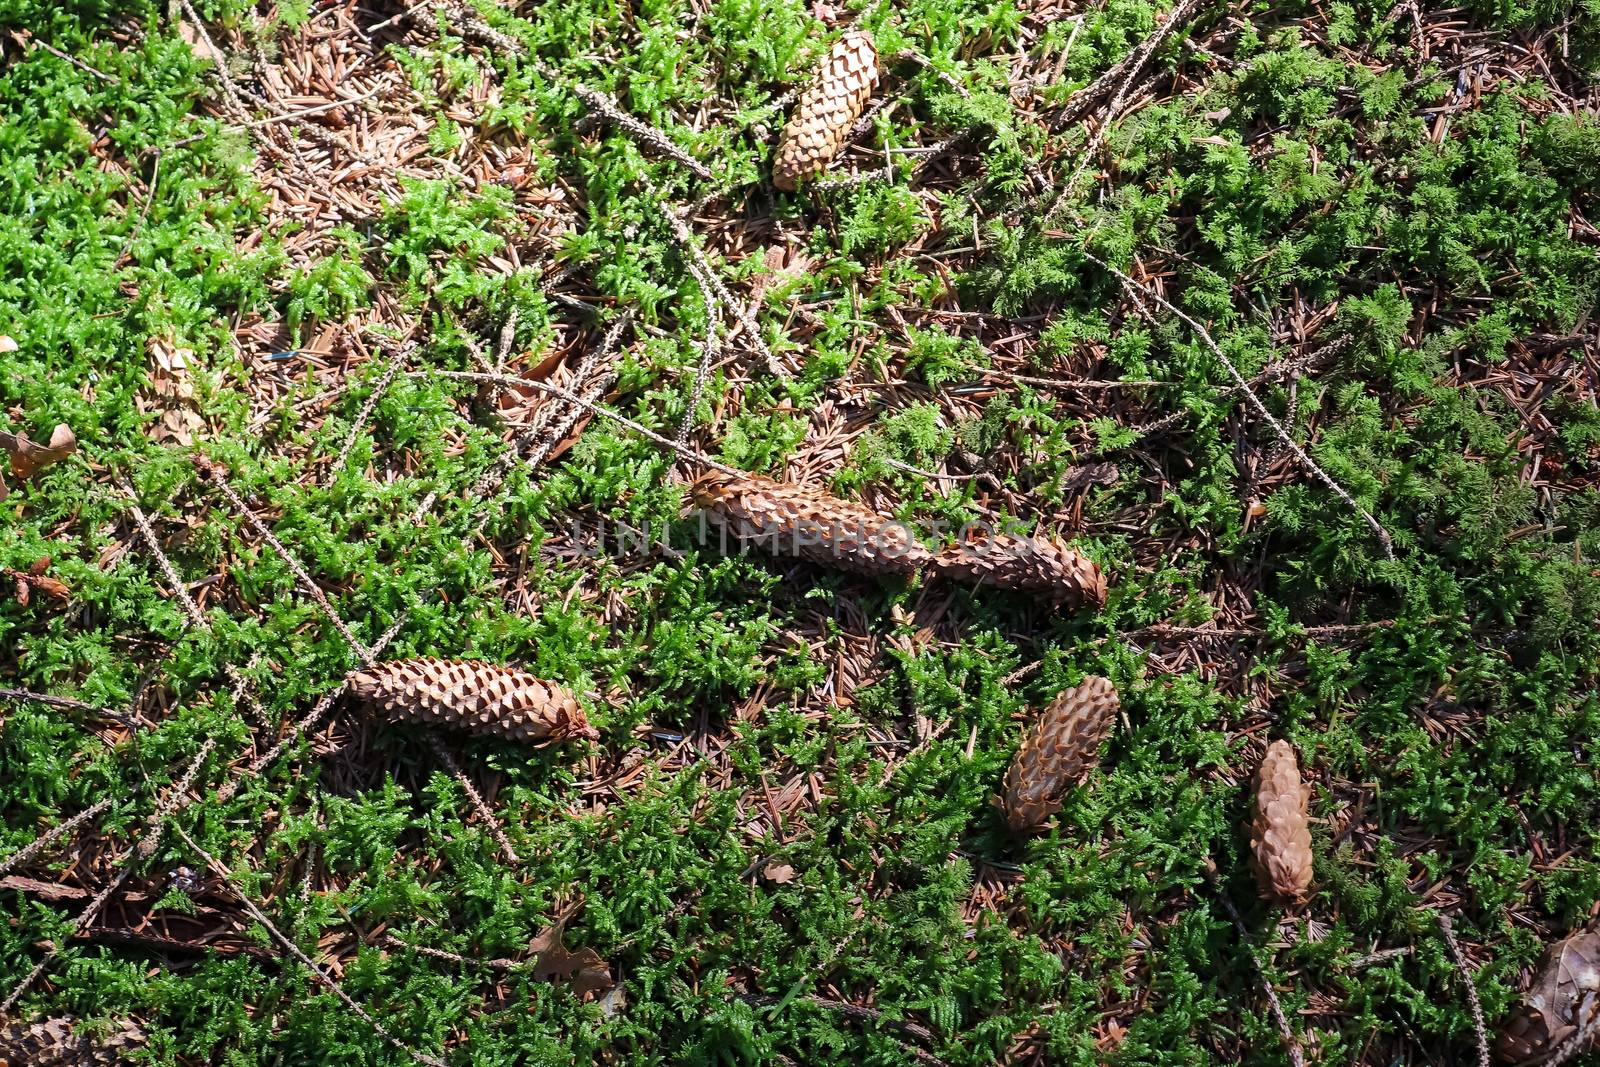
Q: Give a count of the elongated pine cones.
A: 6